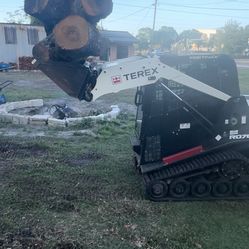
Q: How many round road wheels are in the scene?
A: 5